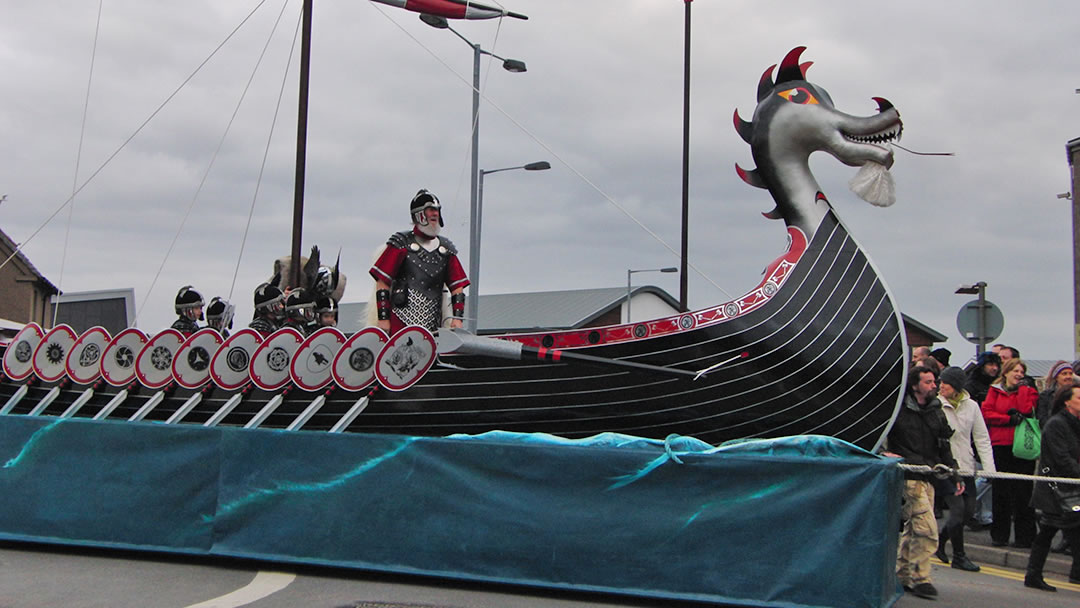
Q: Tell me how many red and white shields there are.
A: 11